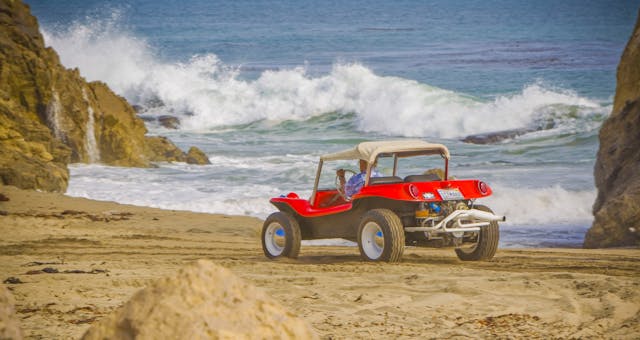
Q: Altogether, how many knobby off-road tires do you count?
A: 3